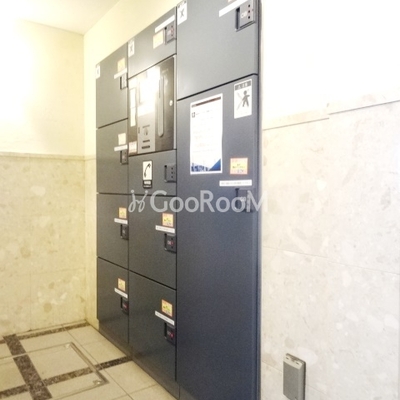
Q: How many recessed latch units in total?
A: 10